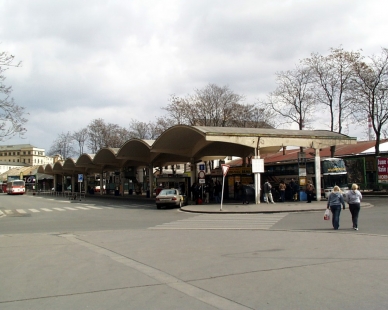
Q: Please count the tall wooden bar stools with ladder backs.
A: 0